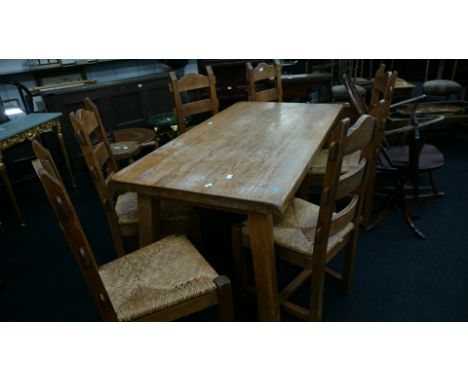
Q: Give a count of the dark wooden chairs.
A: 1